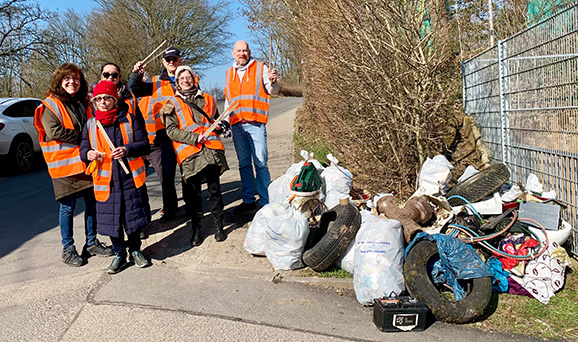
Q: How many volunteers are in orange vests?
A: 6